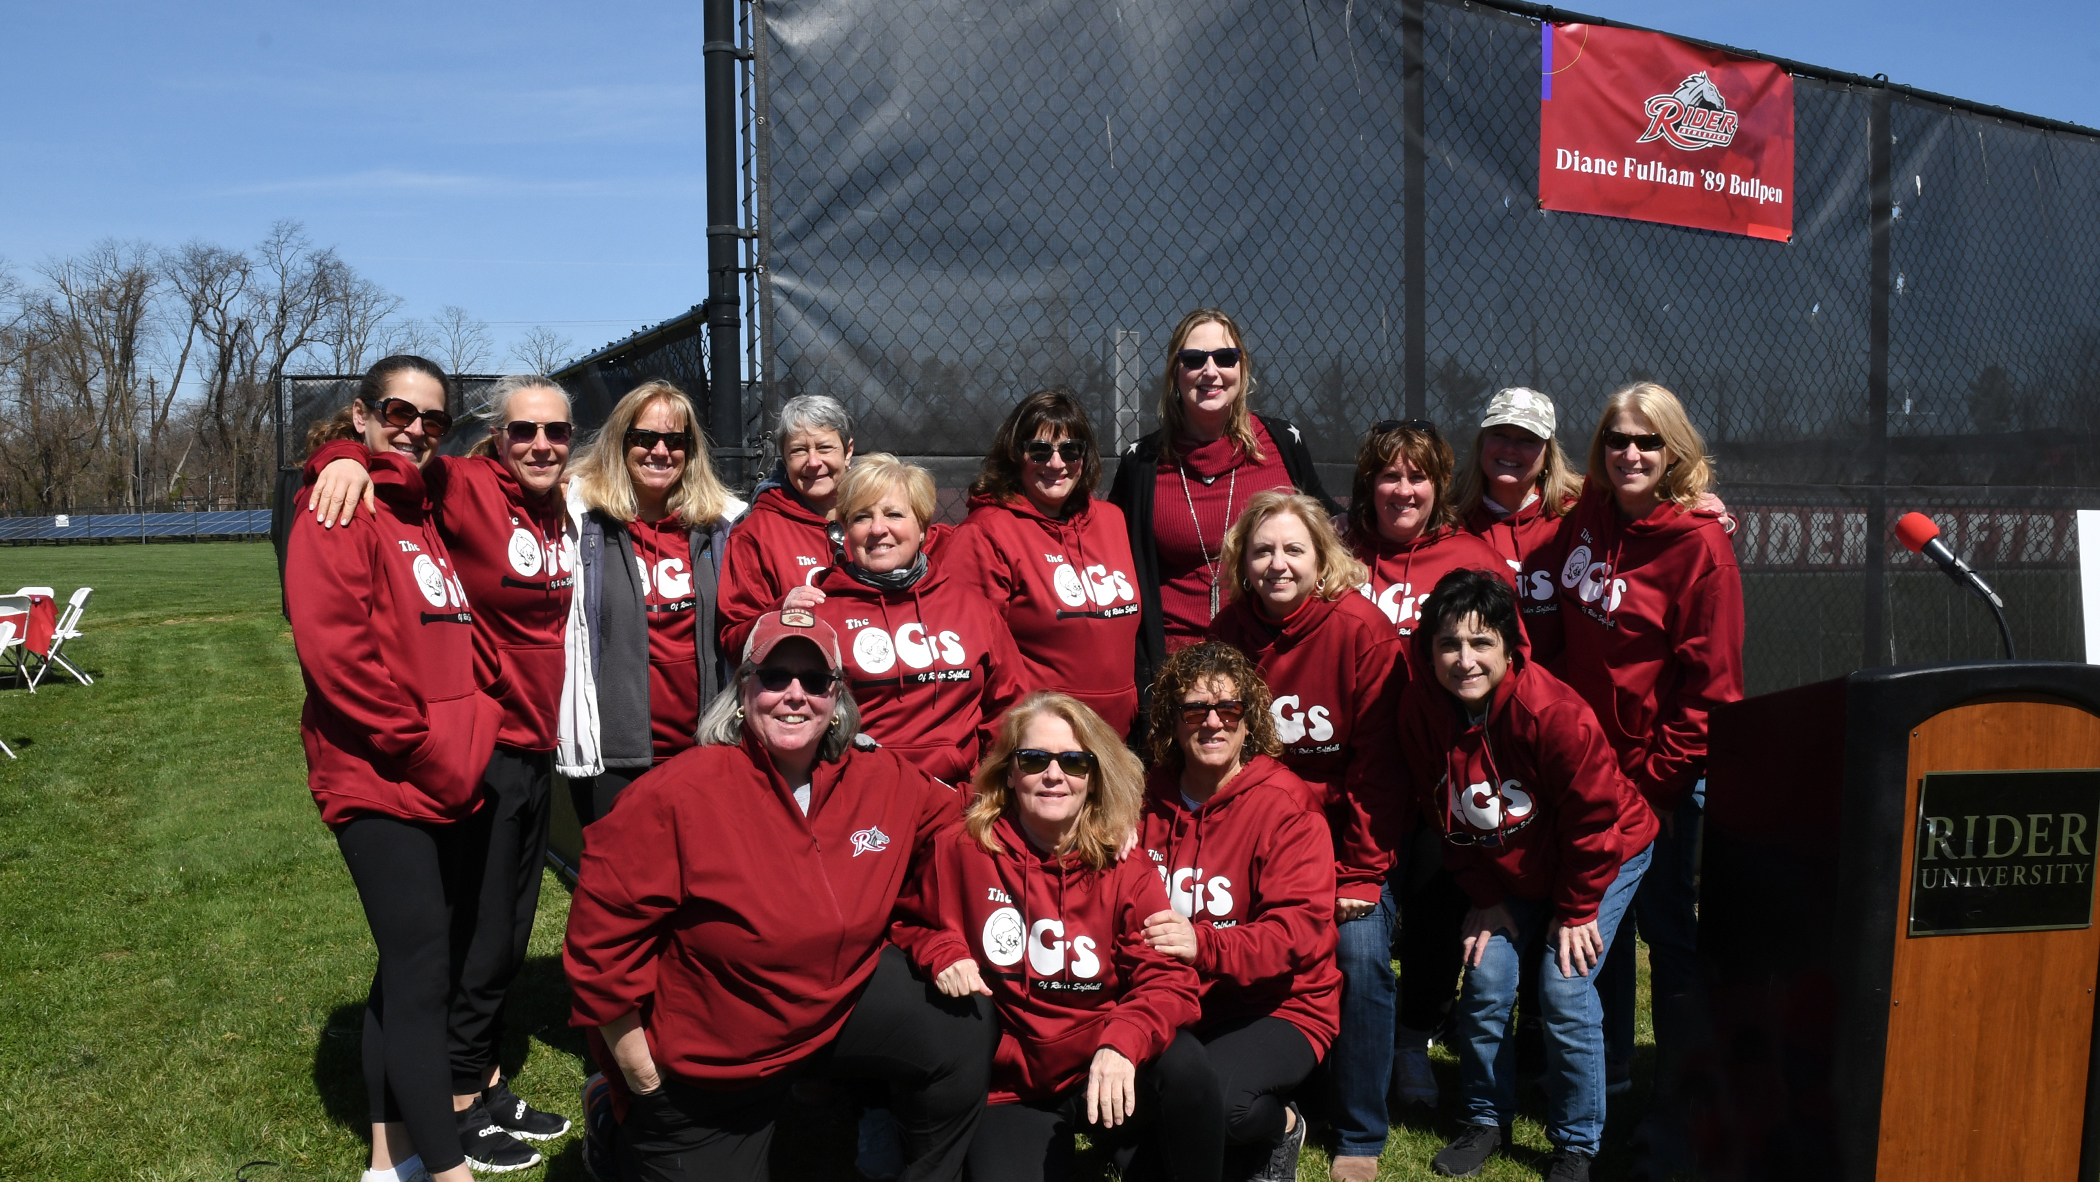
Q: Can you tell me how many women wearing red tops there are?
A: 15